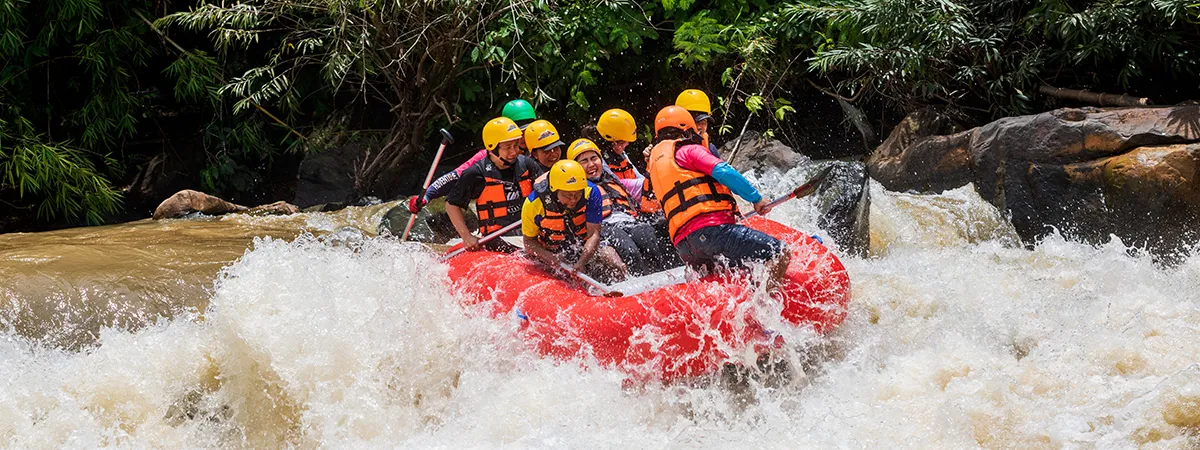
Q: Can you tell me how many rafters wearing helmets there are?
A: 8